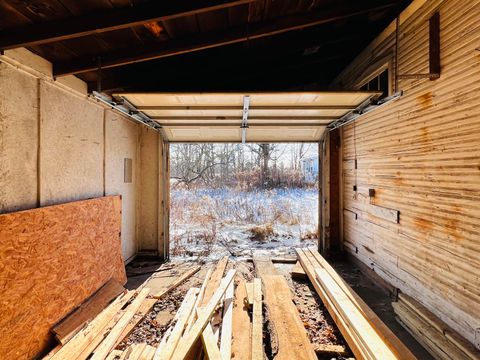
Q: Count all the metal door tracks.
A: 2